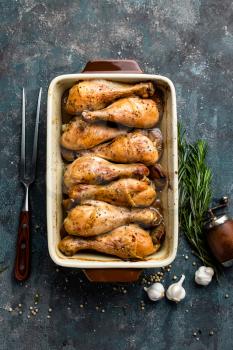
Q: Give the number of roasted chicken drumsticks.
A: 8